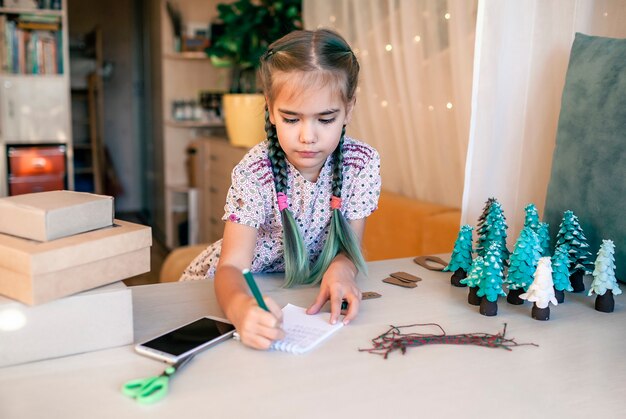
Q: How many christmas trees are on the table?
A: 11